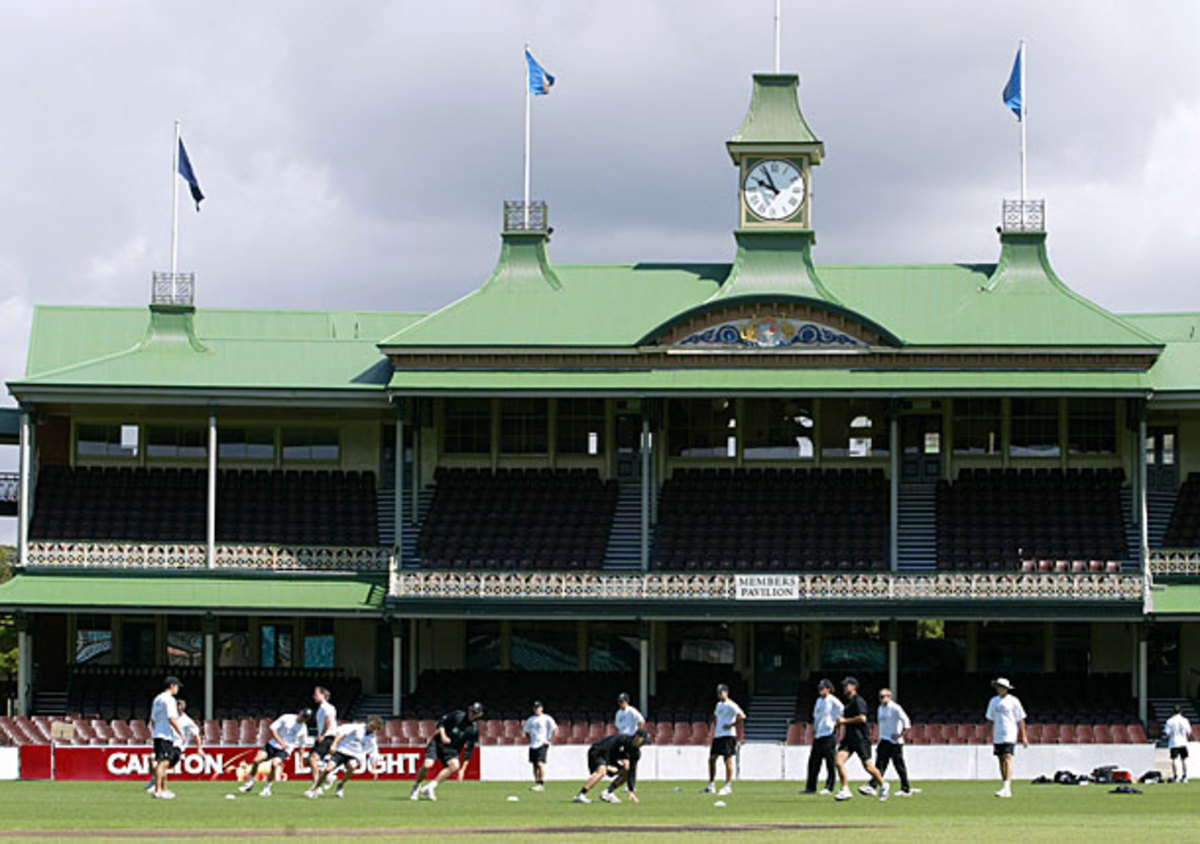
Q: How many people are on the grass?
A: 15